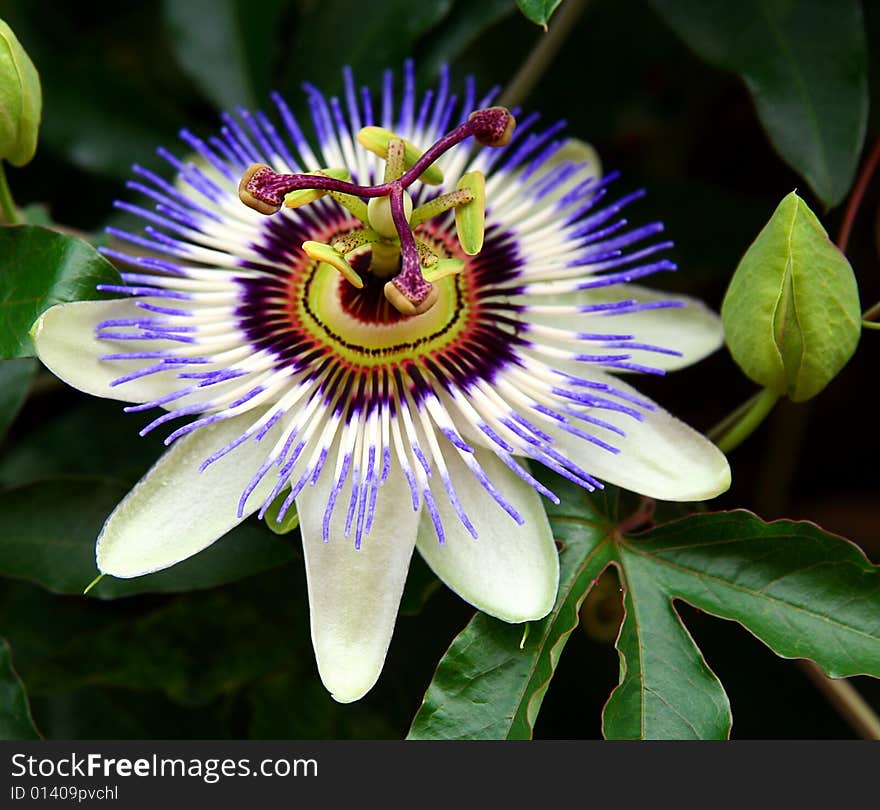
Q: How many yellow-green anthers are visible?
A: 5